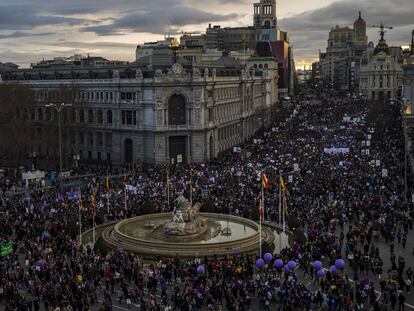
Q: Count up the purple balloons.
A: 10